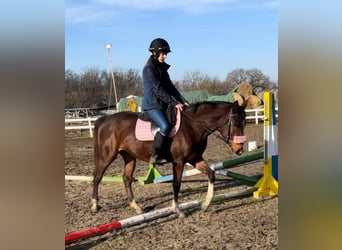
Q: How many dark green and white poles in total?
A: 2